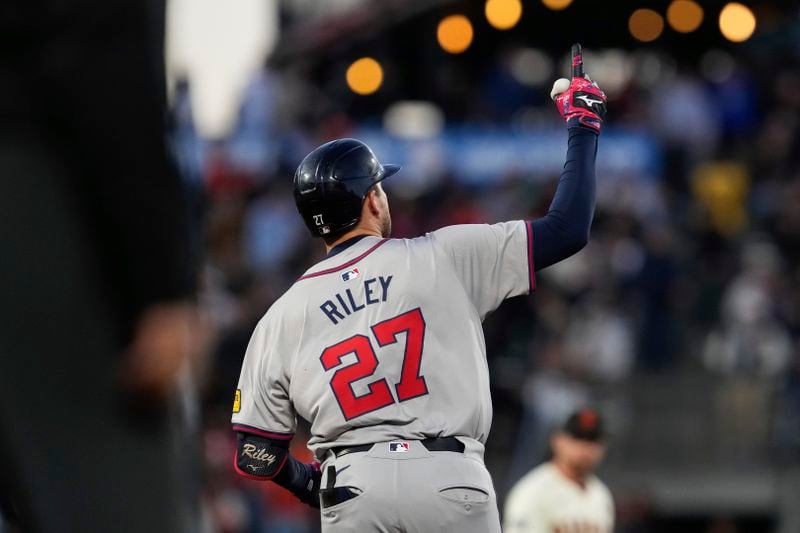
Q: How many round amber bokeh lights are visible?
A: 7